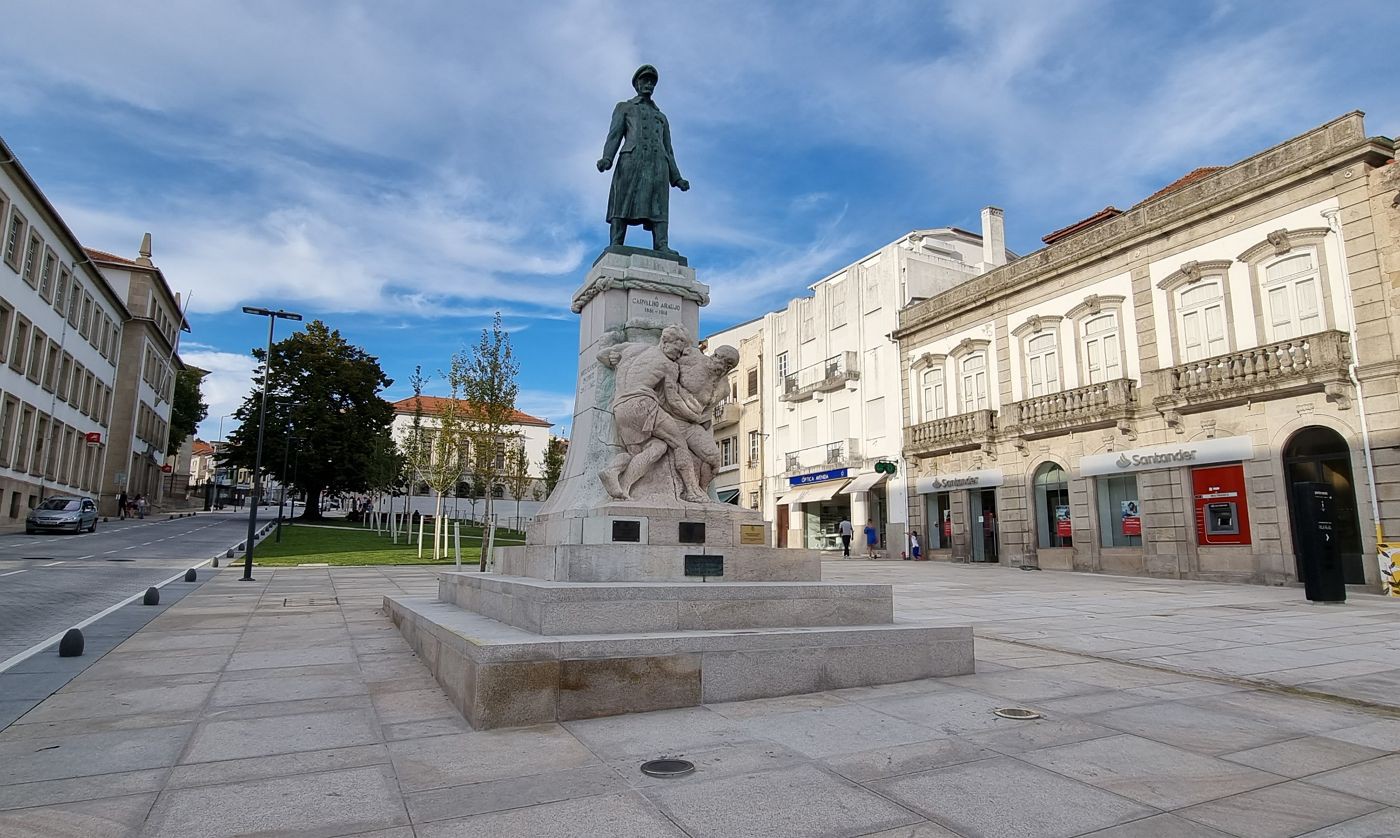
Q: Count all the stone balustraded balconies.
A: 3